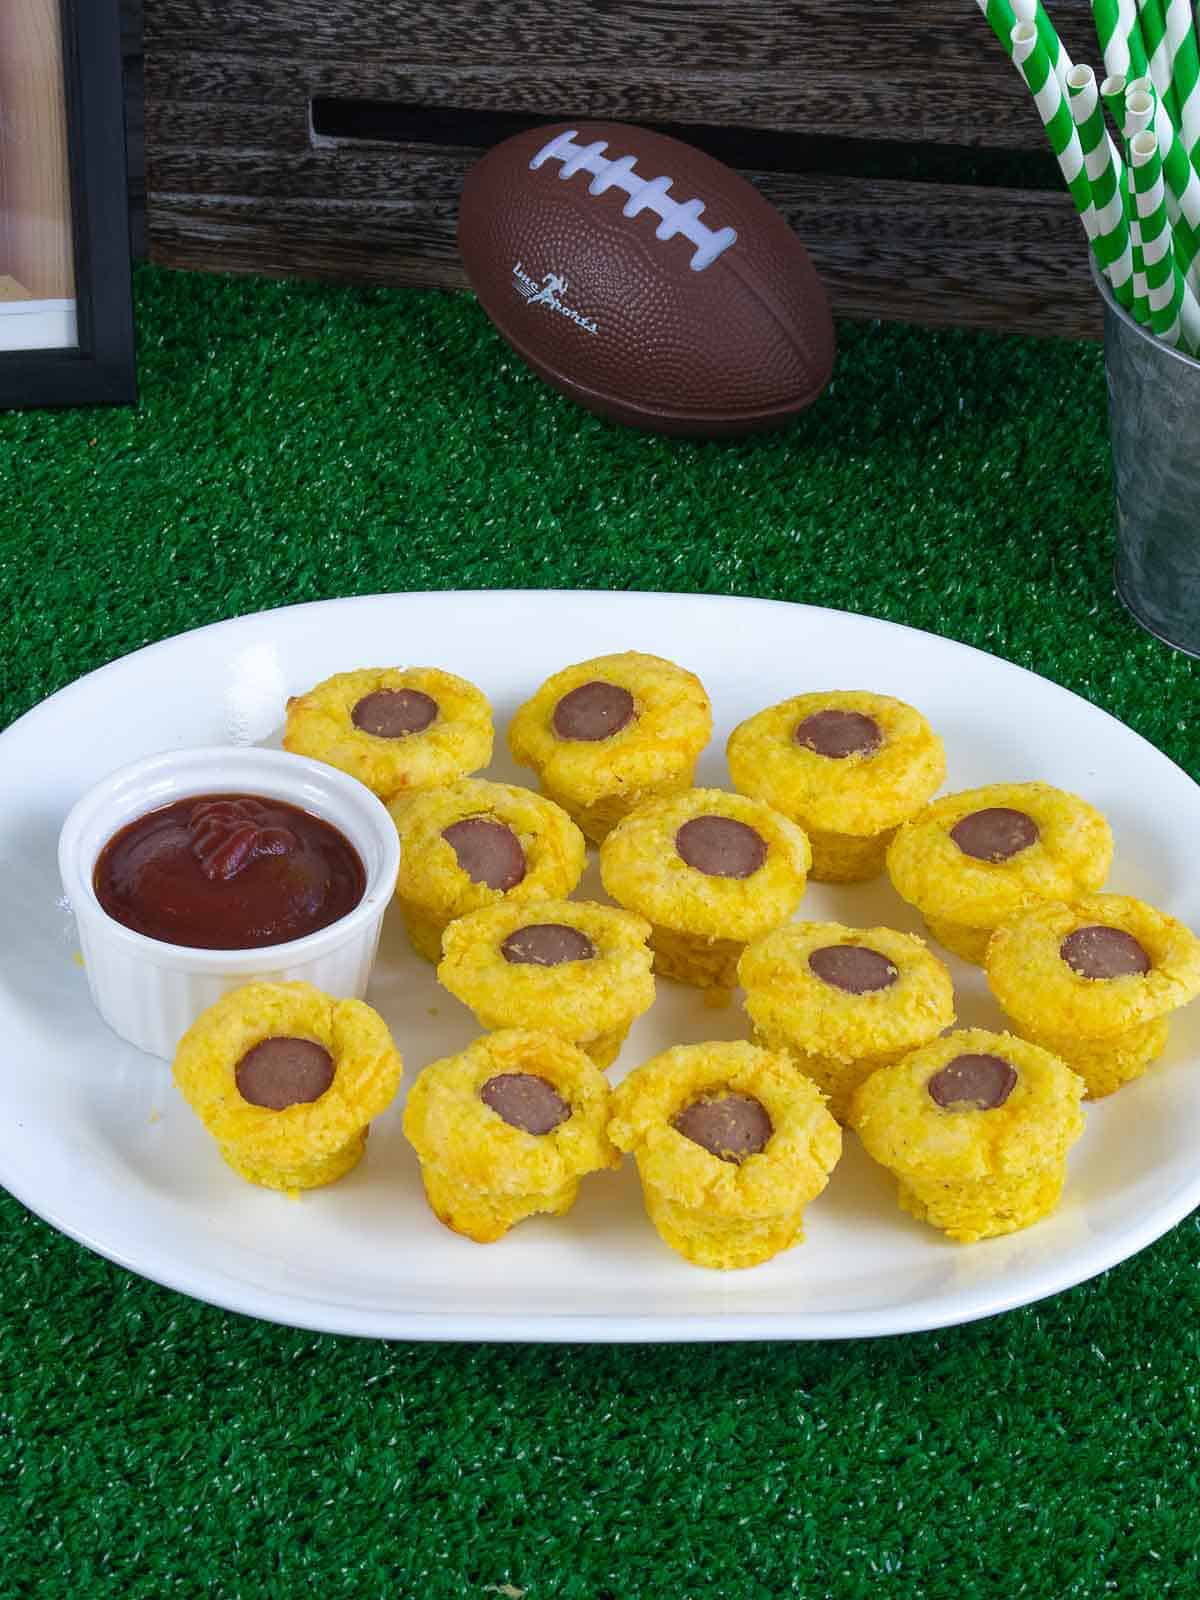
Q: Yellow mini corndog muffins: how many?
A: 13